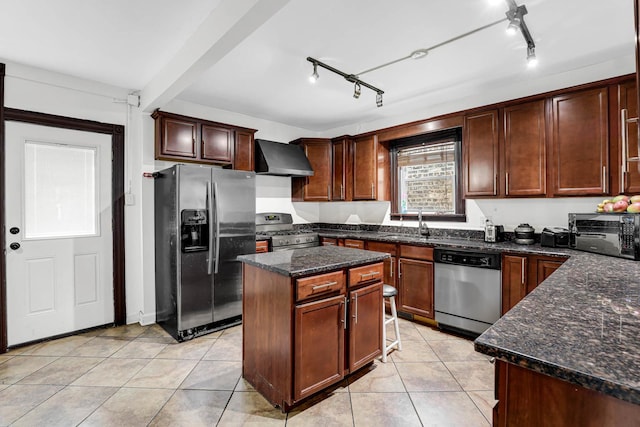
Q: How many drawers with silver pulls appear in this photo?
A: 5